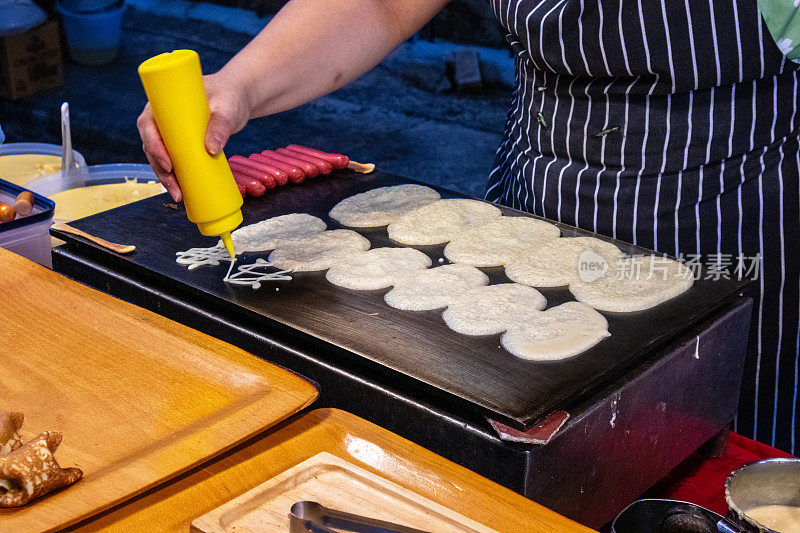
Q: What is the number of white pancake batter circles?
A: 11